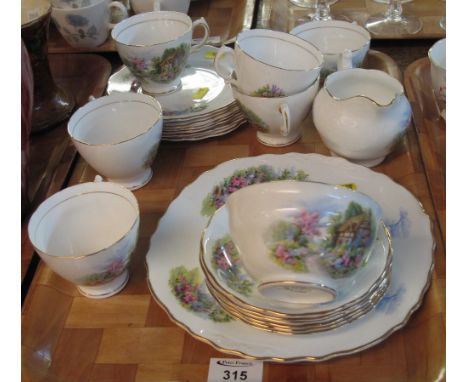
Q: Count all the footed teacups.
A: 6